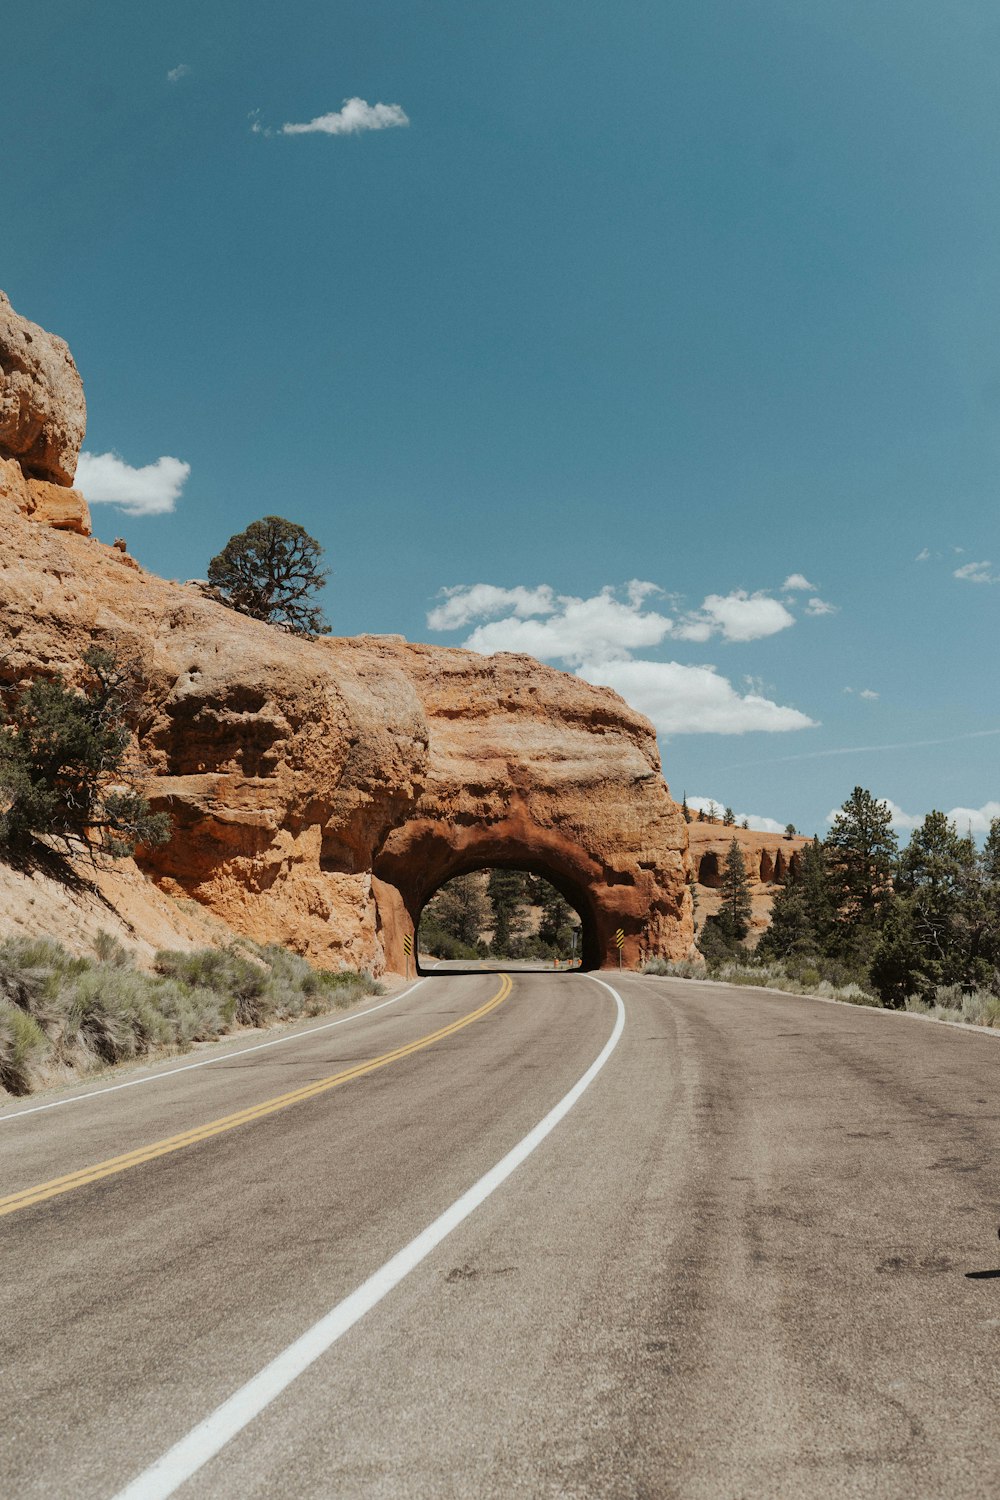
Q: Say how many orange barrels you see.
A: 3